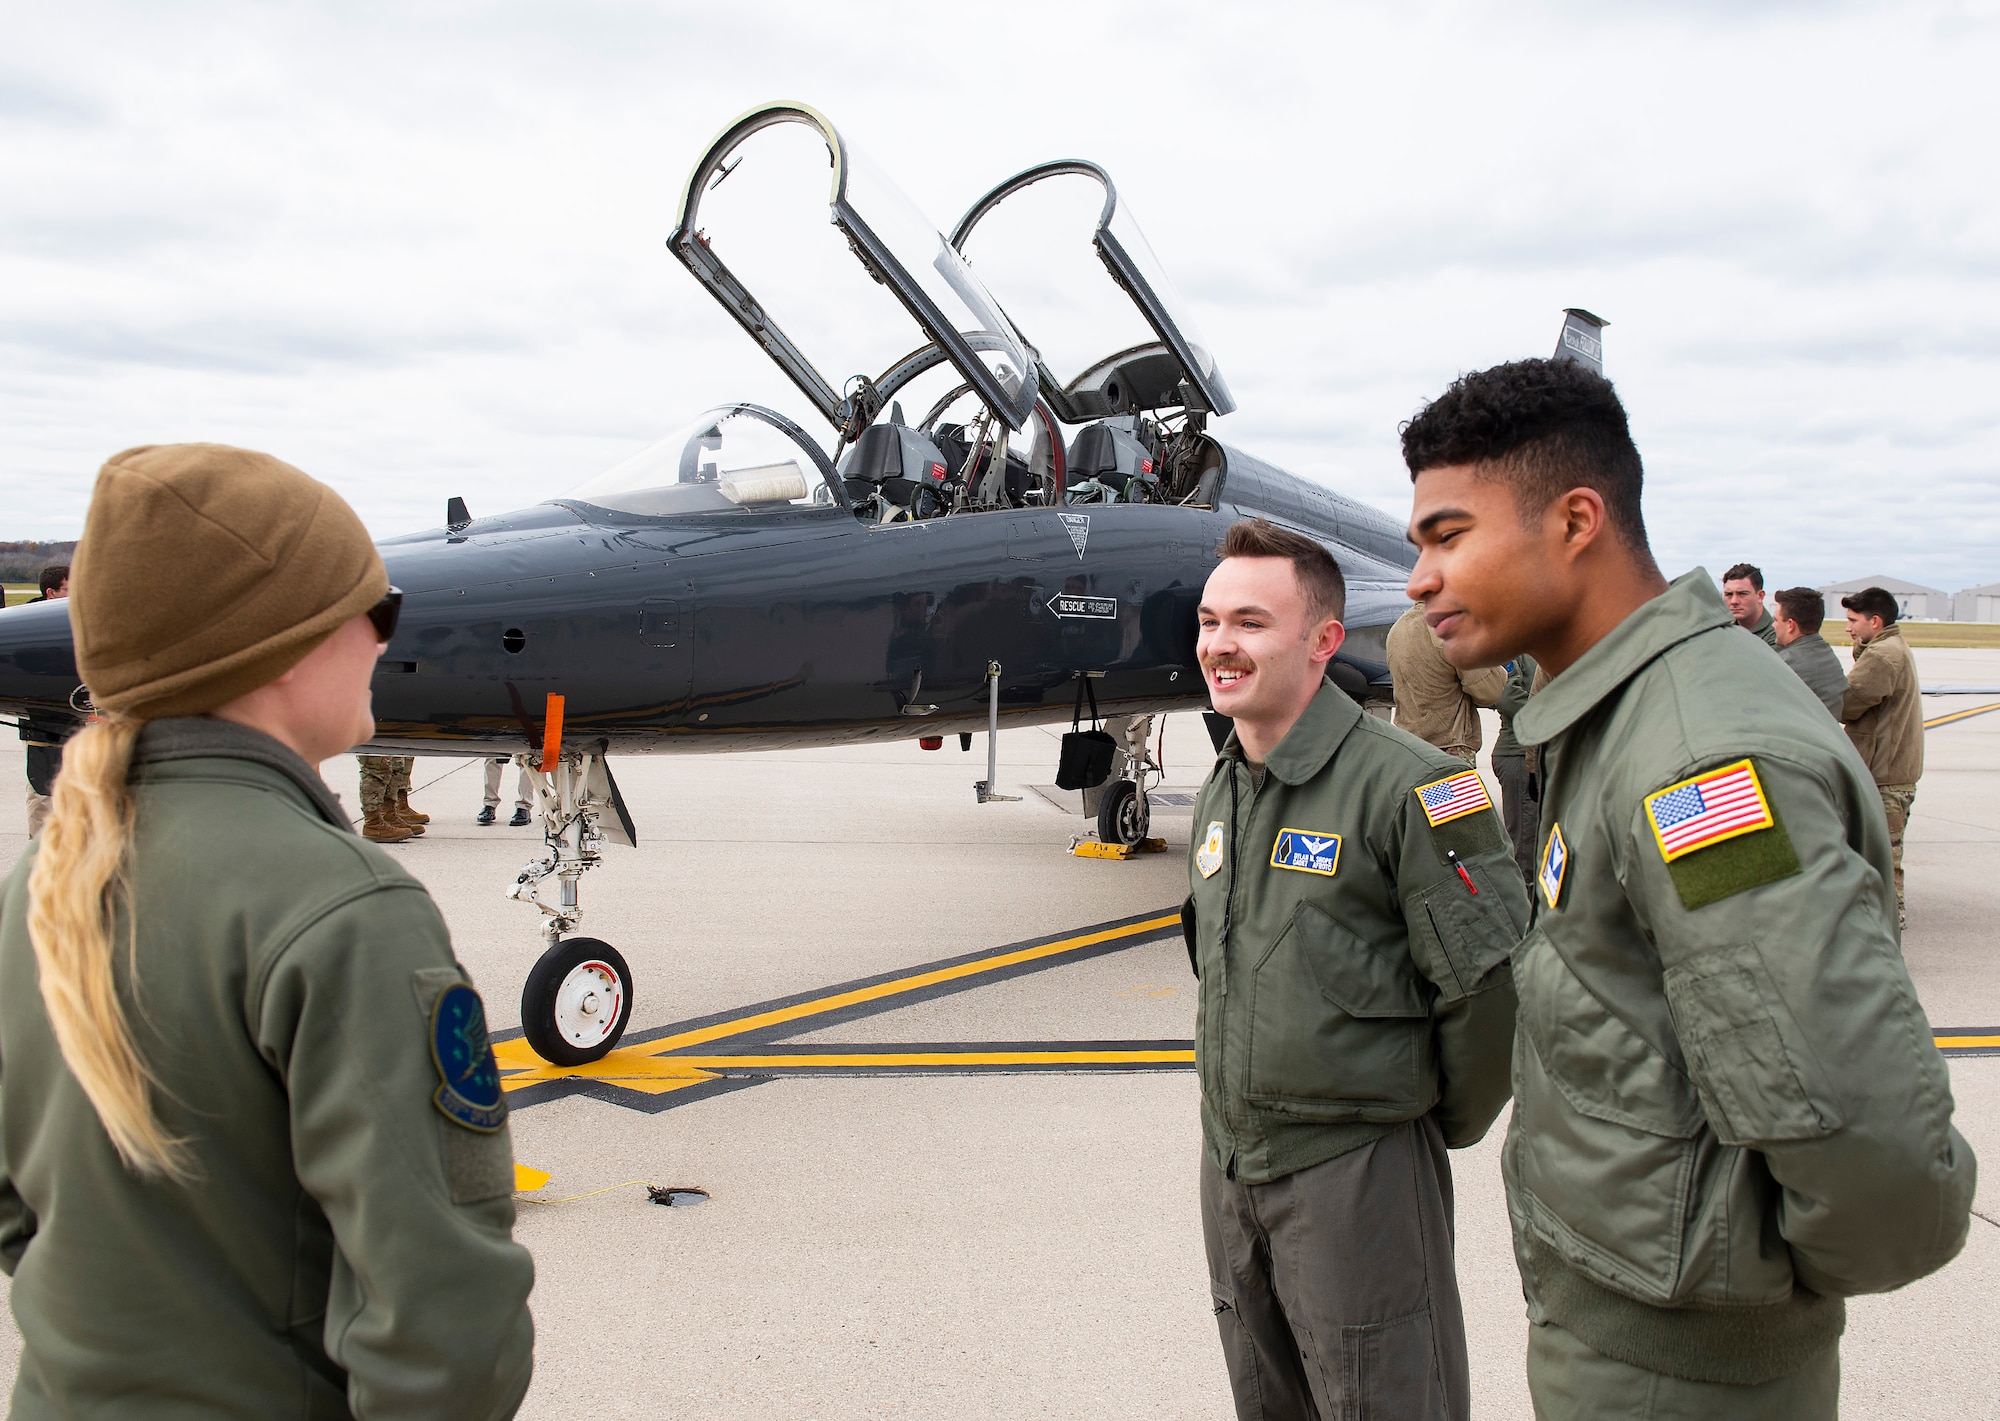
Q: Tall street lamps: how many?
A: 0